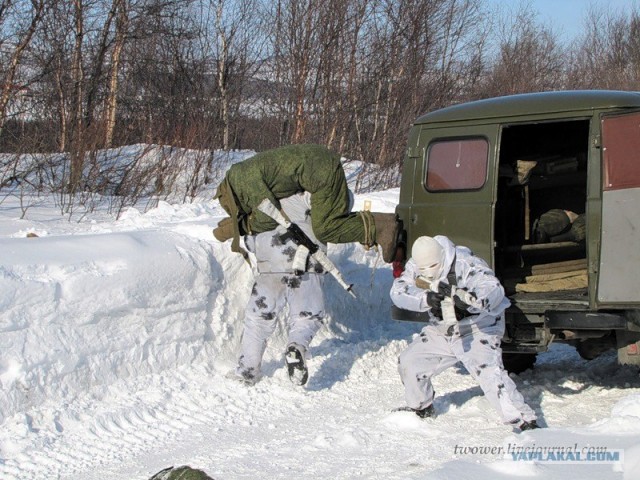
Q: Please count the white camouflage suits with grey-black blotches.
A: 2